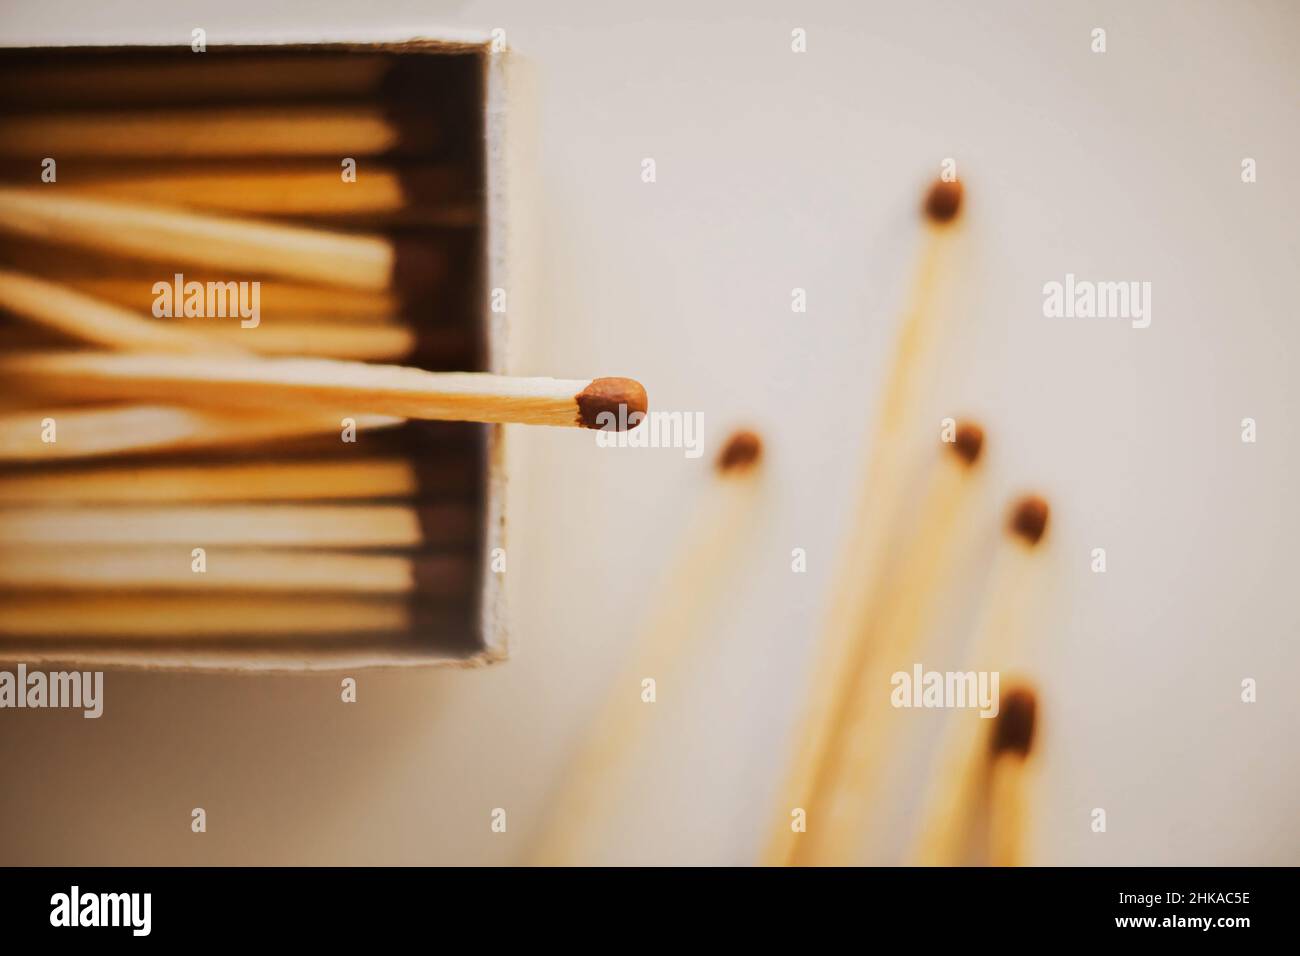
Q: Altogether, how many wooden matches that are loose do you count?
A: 5